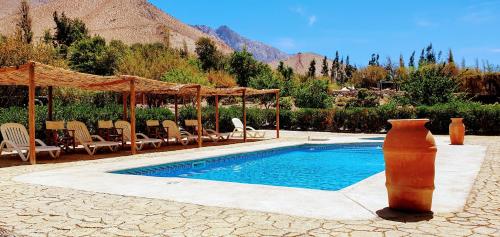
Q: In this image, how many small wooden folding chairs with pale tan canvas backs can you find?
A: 4